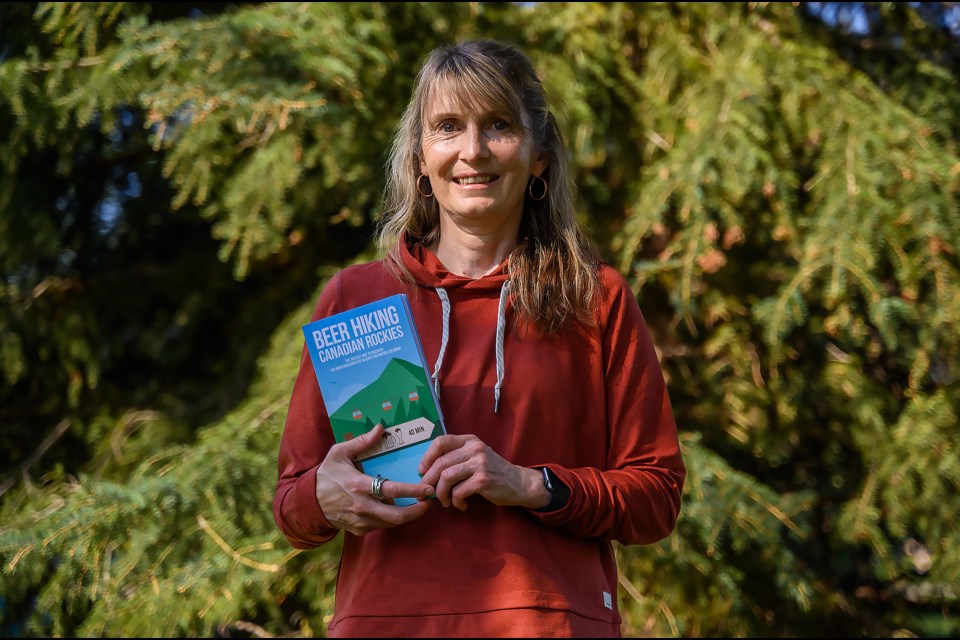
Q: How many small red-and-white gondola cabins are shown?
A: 3